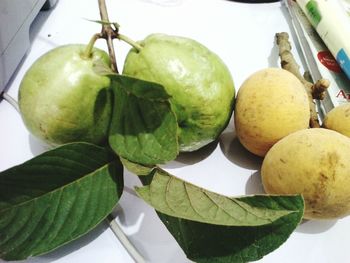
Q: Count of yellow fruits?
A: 3